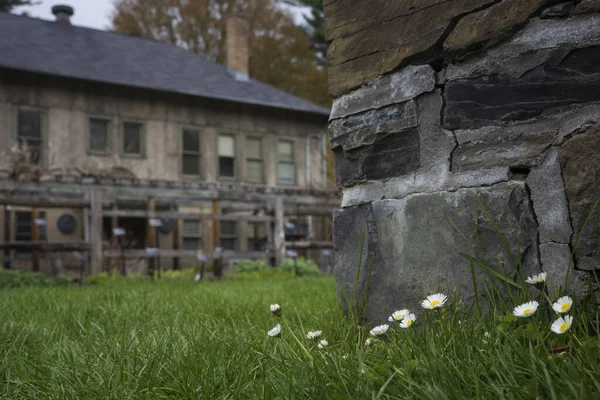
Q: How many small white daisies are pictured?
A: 12